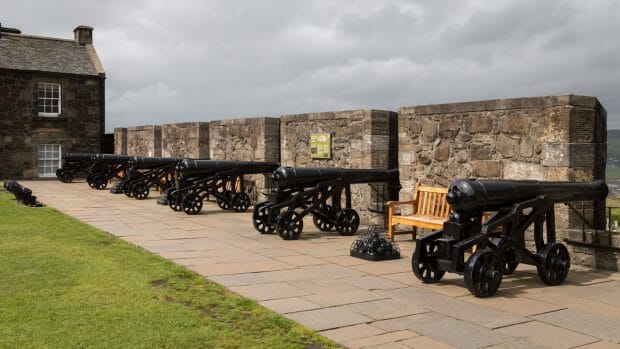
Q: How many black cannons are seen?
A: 6